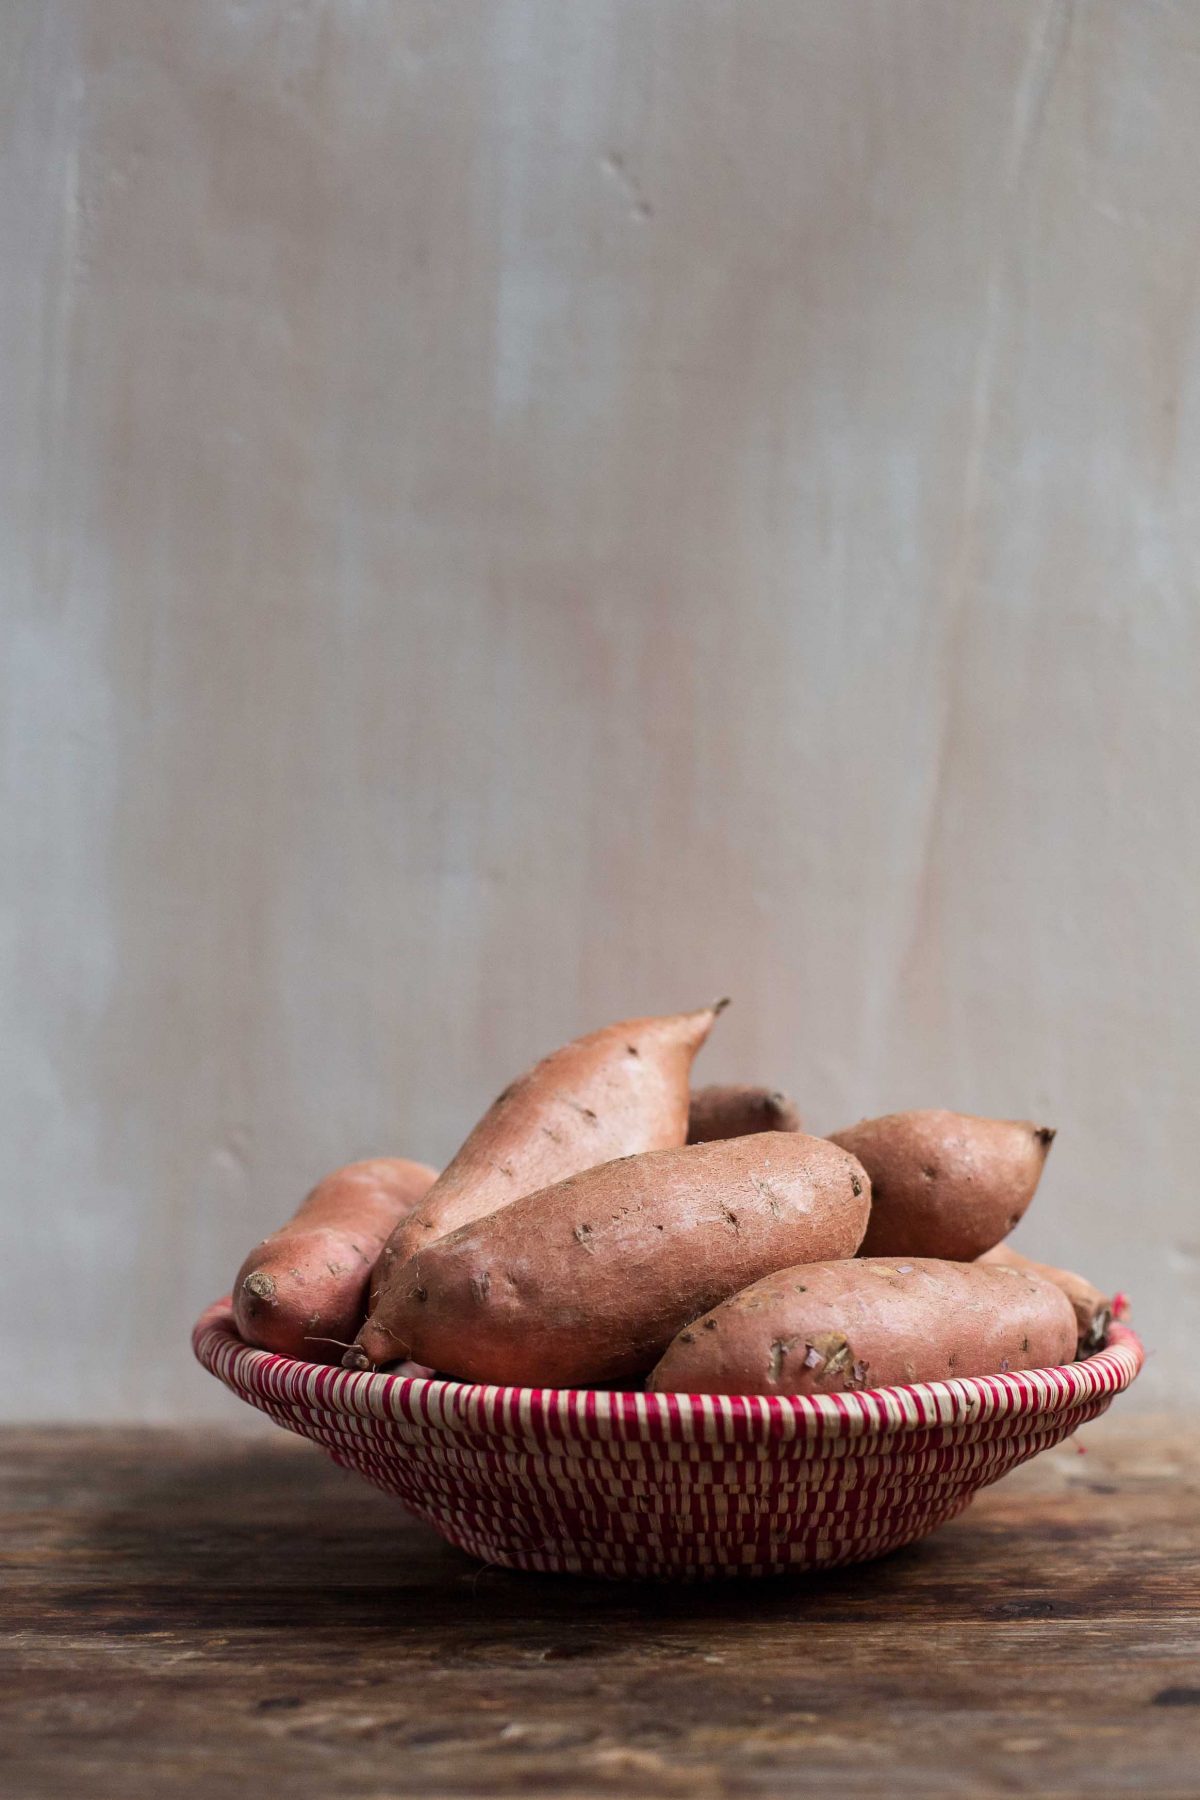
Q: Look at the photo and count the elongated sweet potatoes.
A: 7